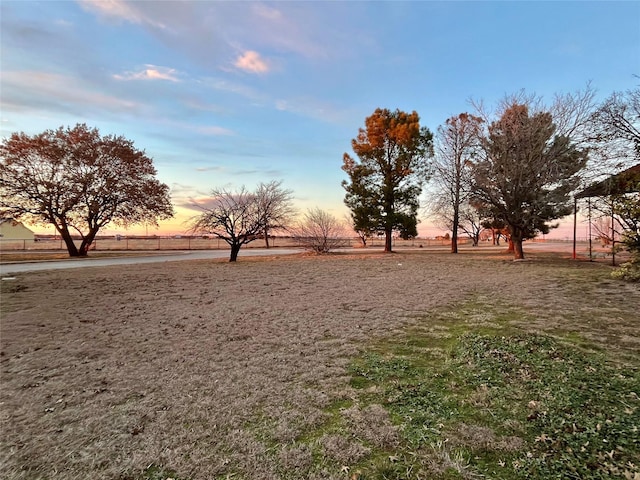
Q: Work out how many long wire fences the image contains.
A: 1